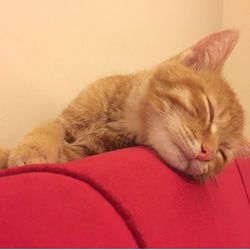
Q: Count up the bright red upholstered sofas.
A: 1